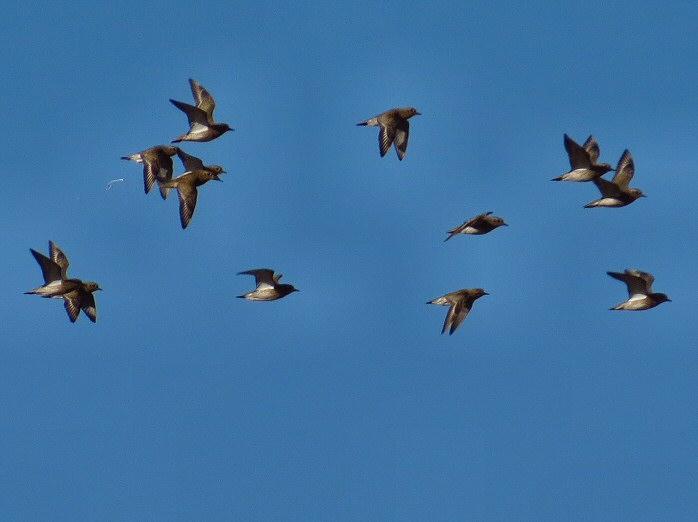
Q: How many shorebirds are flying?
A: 13